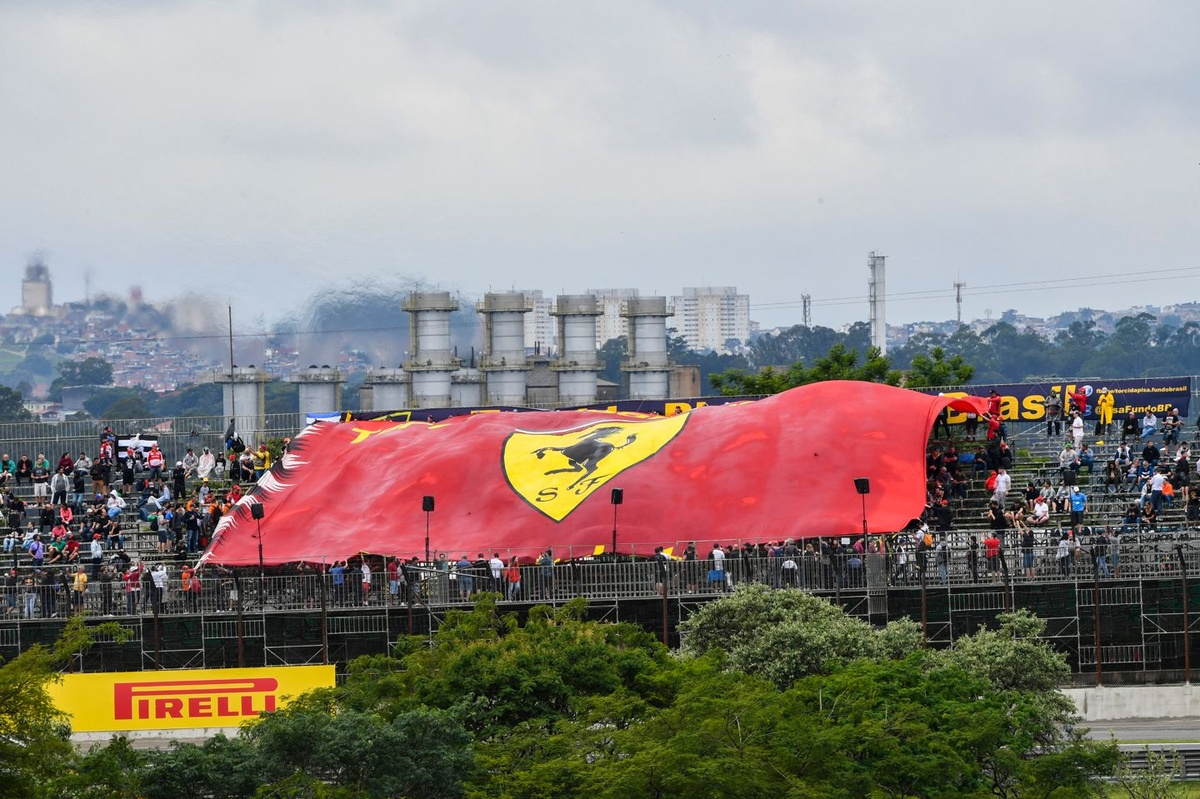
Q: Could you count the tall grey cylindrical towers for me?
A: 4